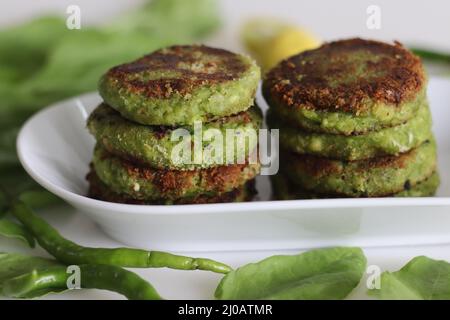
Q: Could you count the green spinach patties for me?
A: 8